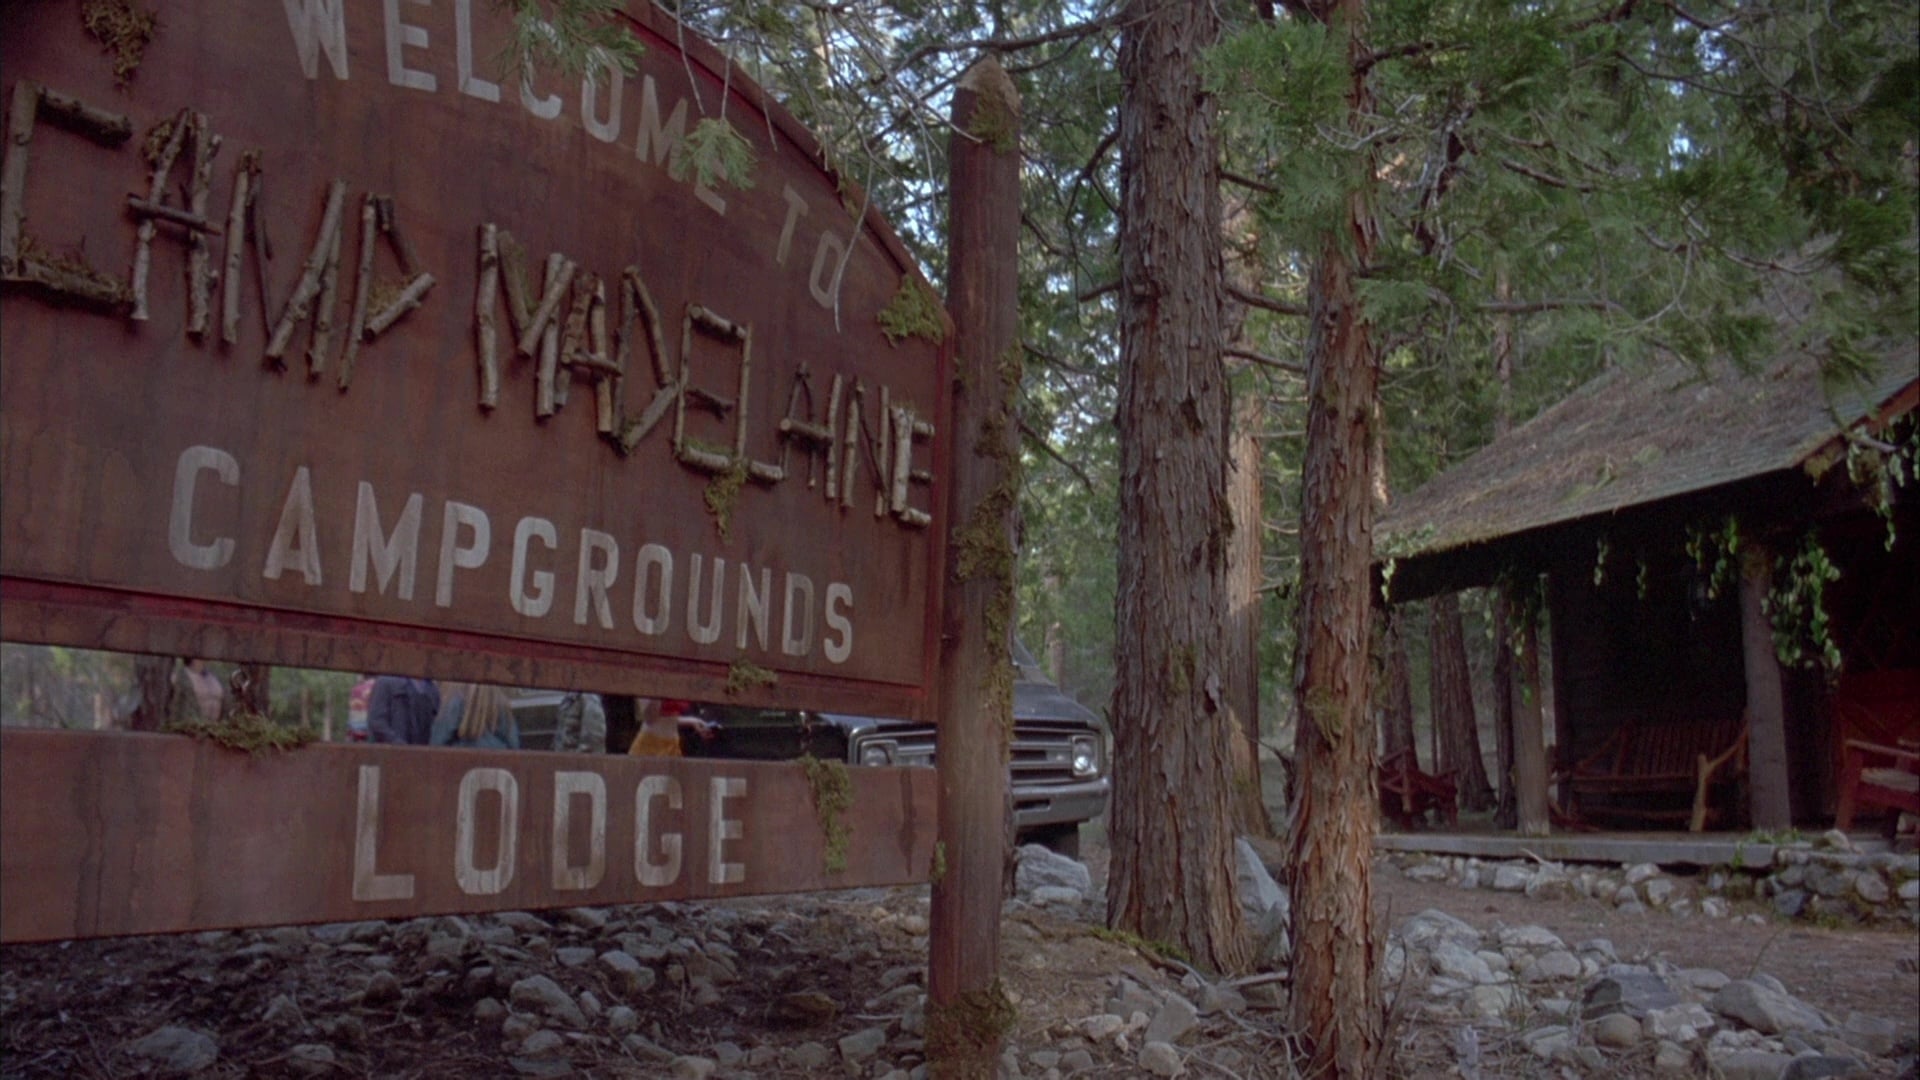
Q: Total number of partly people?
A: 6